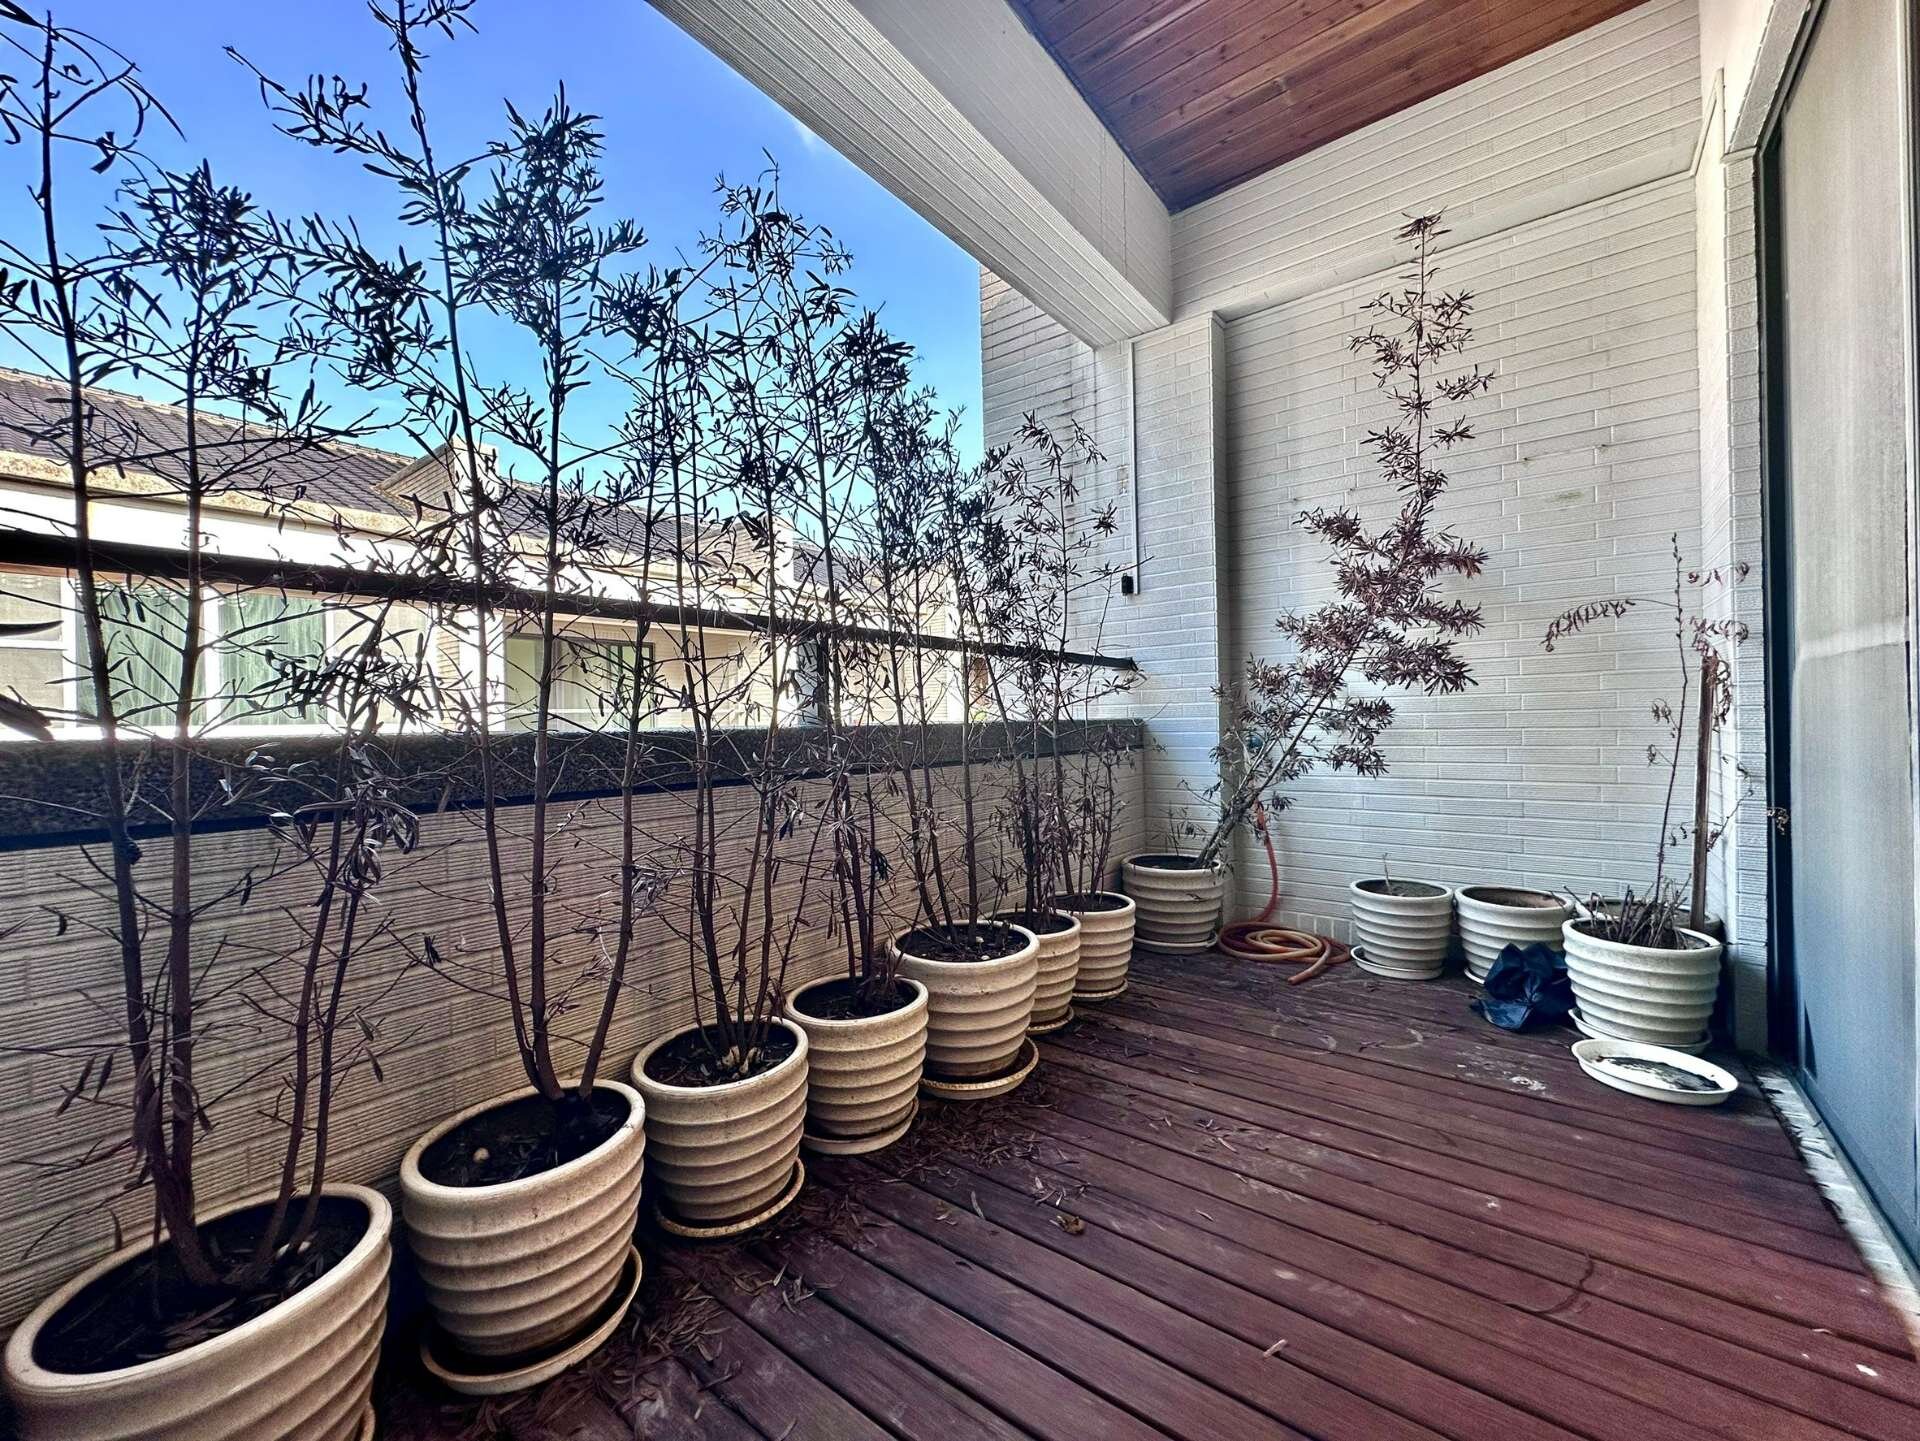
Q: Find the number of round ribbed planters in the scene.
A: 12